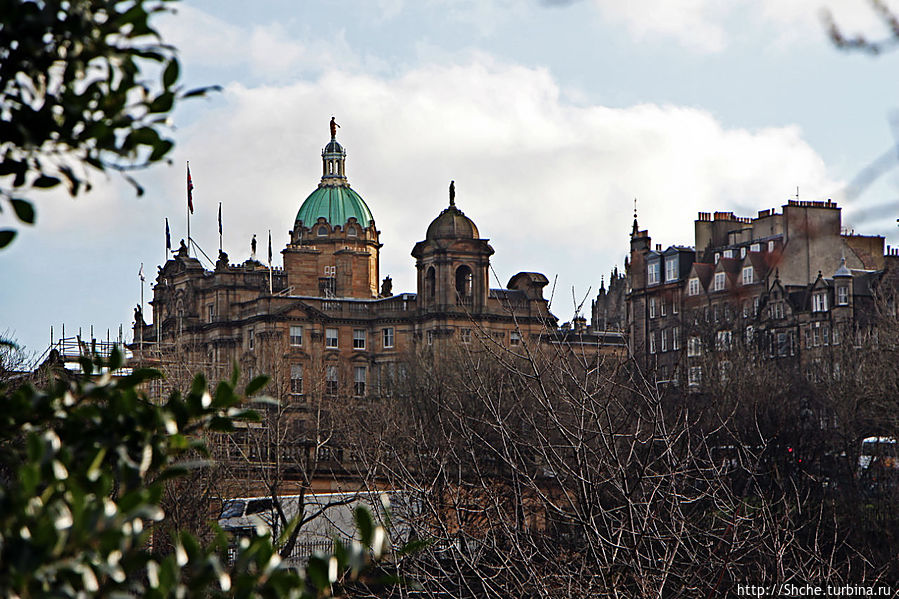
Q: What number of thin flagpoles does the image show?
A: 5